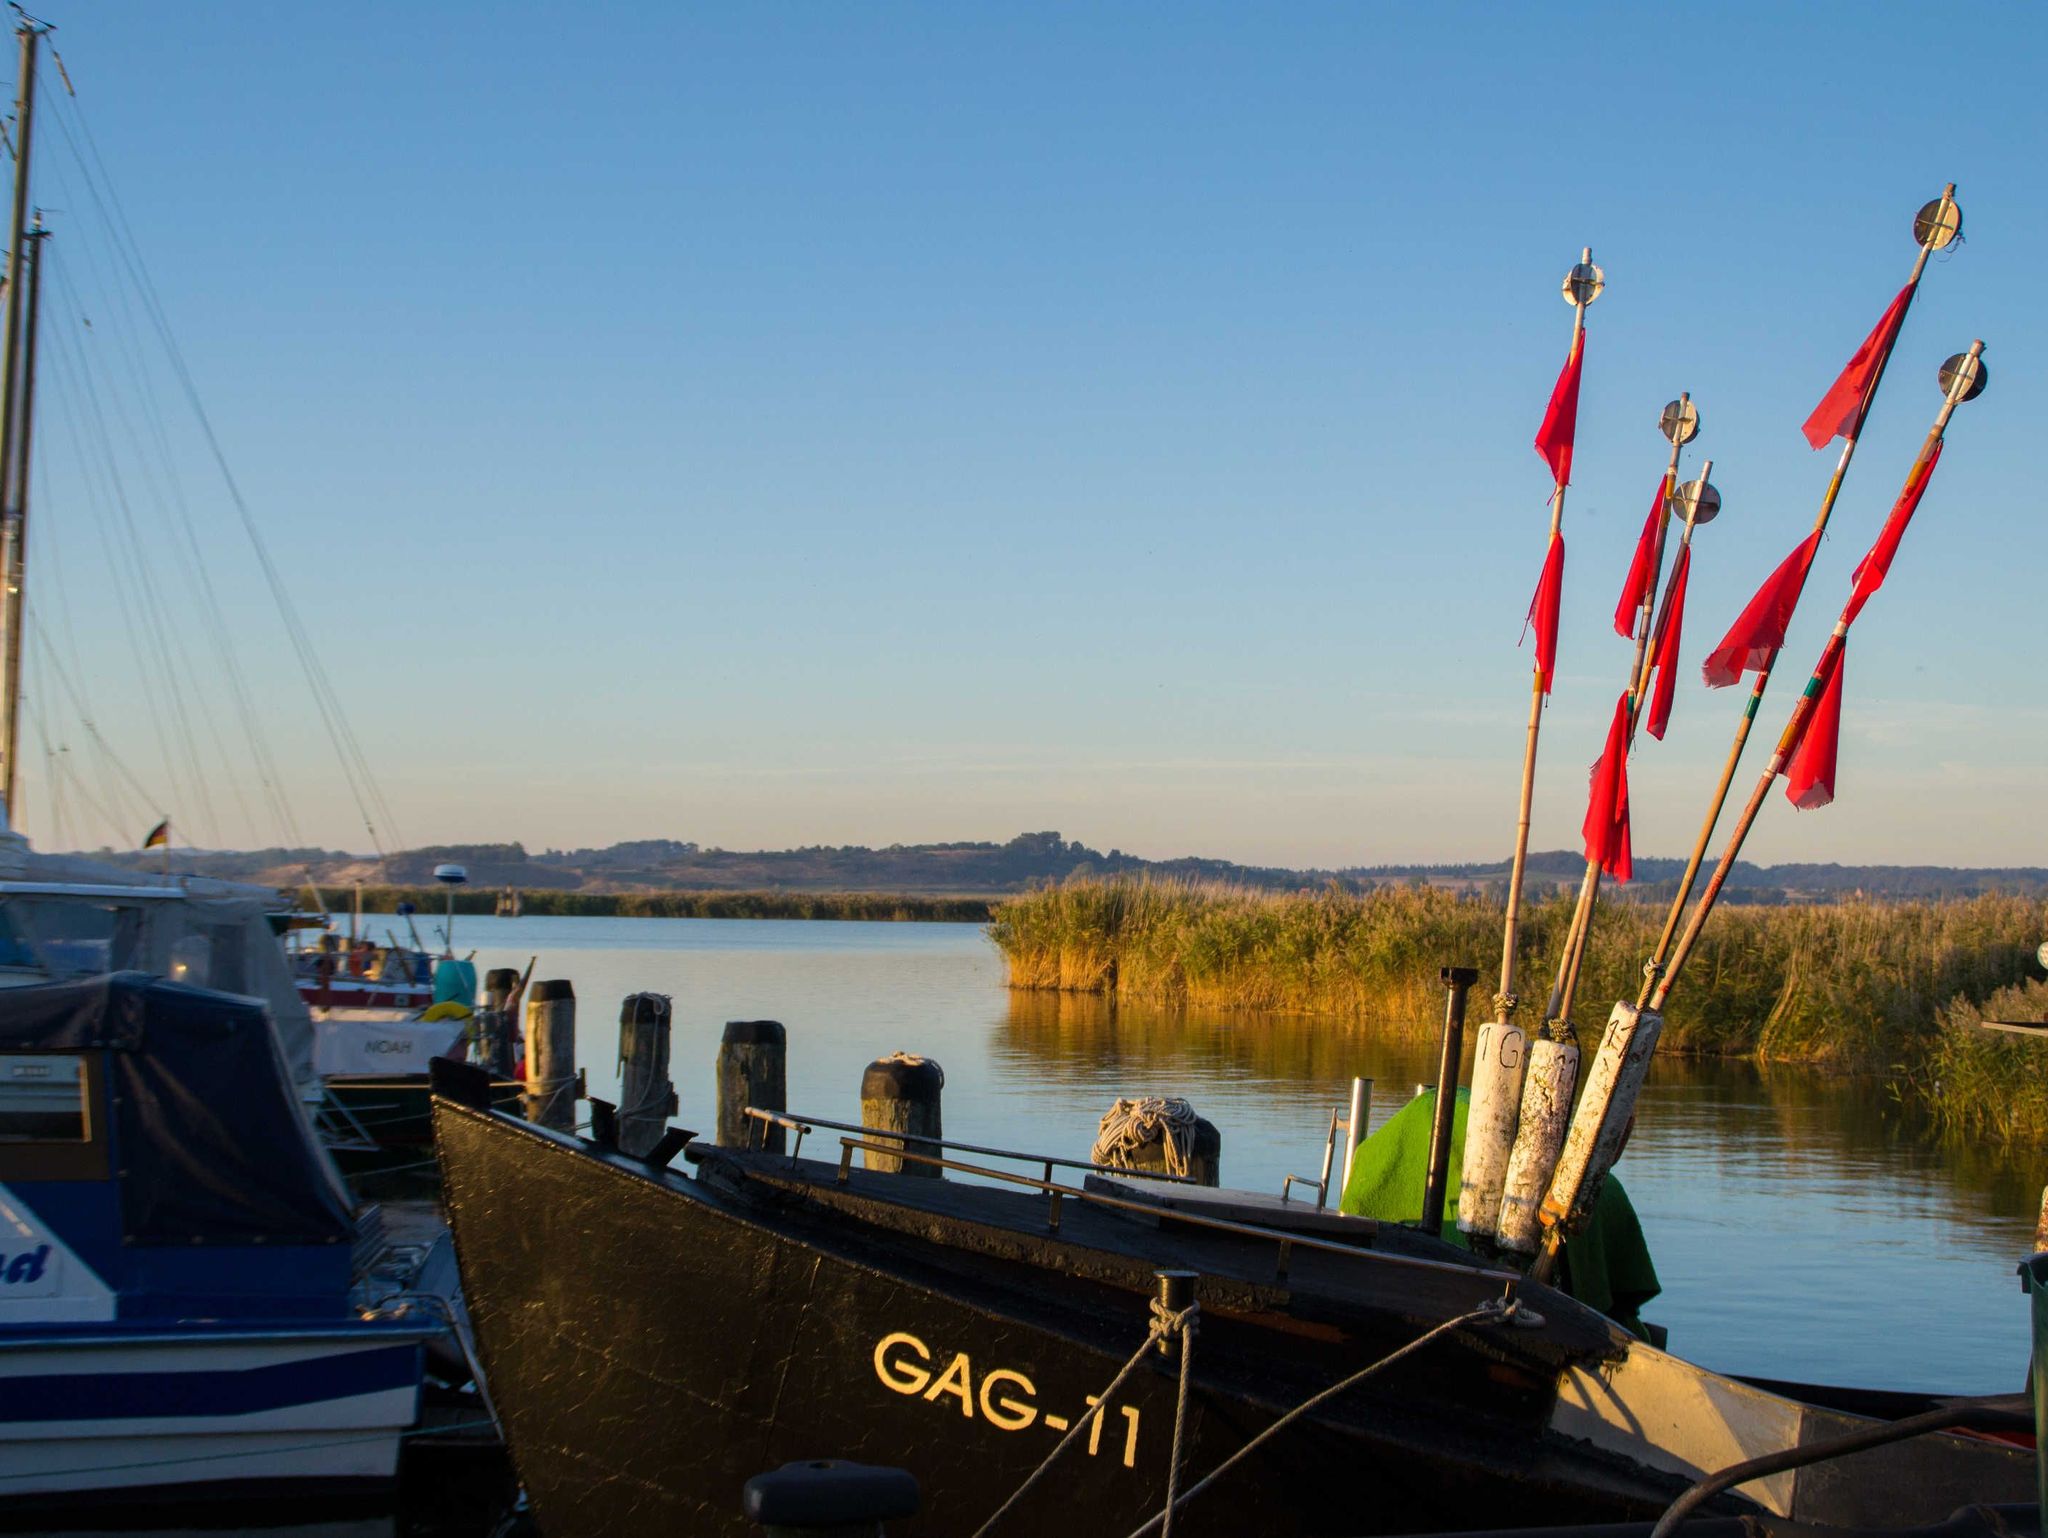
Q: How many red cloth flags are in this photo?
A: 9